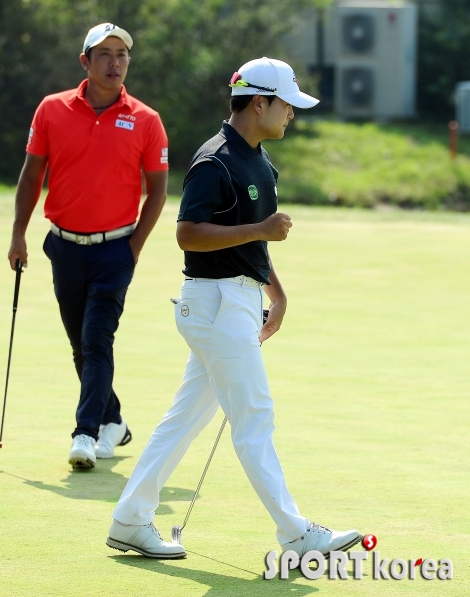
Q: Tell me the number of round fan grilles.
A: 2